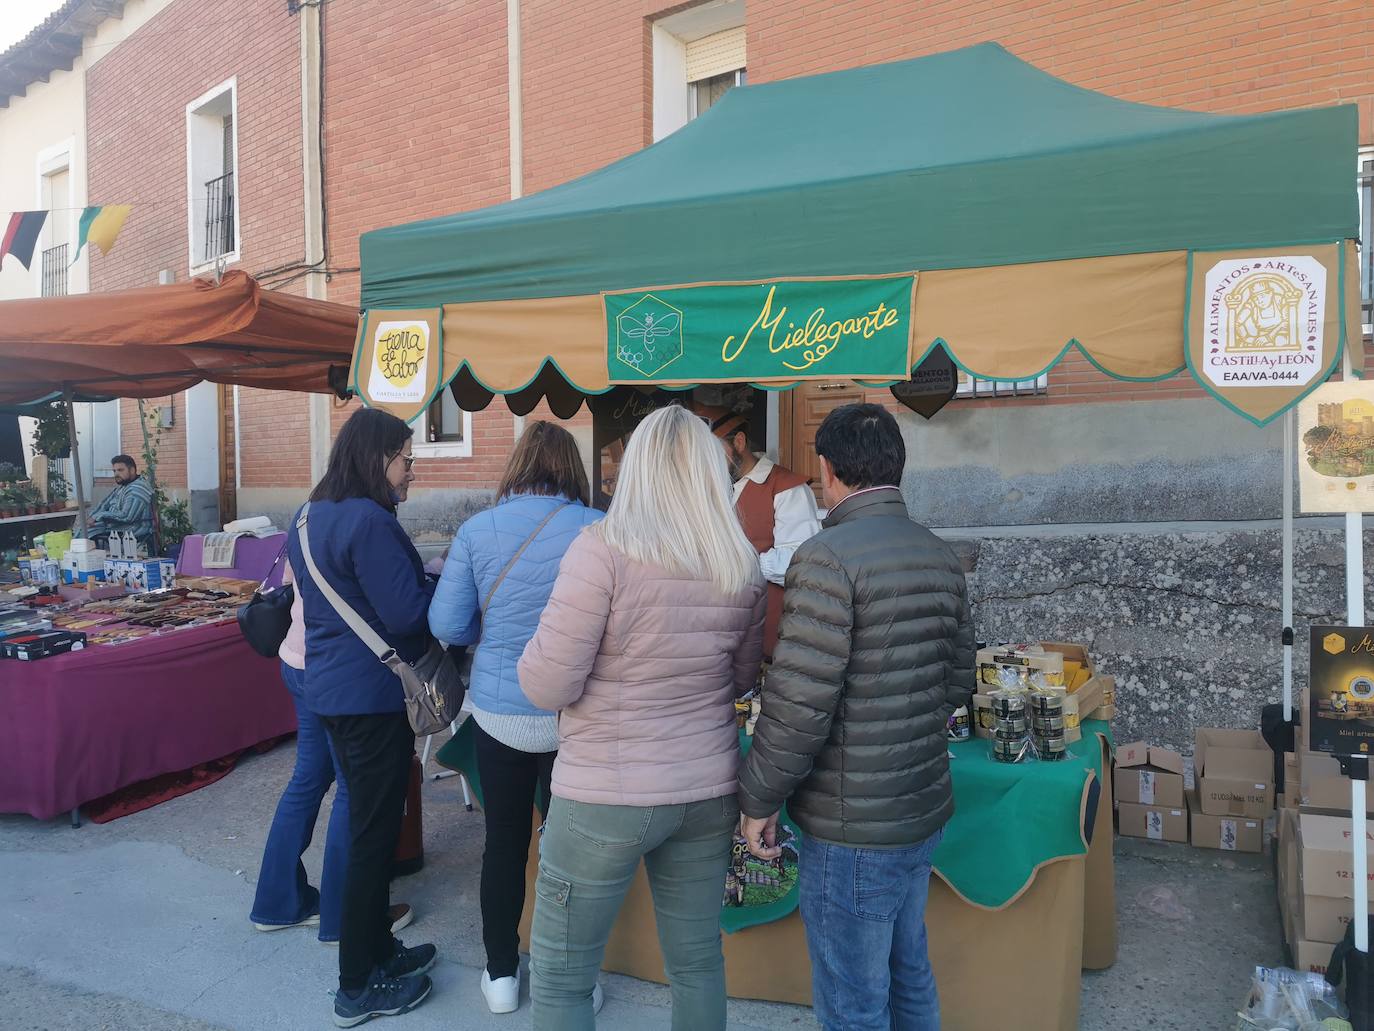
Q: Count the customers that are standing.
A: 5